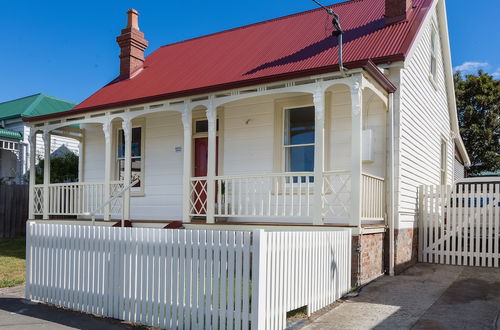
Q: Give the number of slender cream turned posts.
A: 8